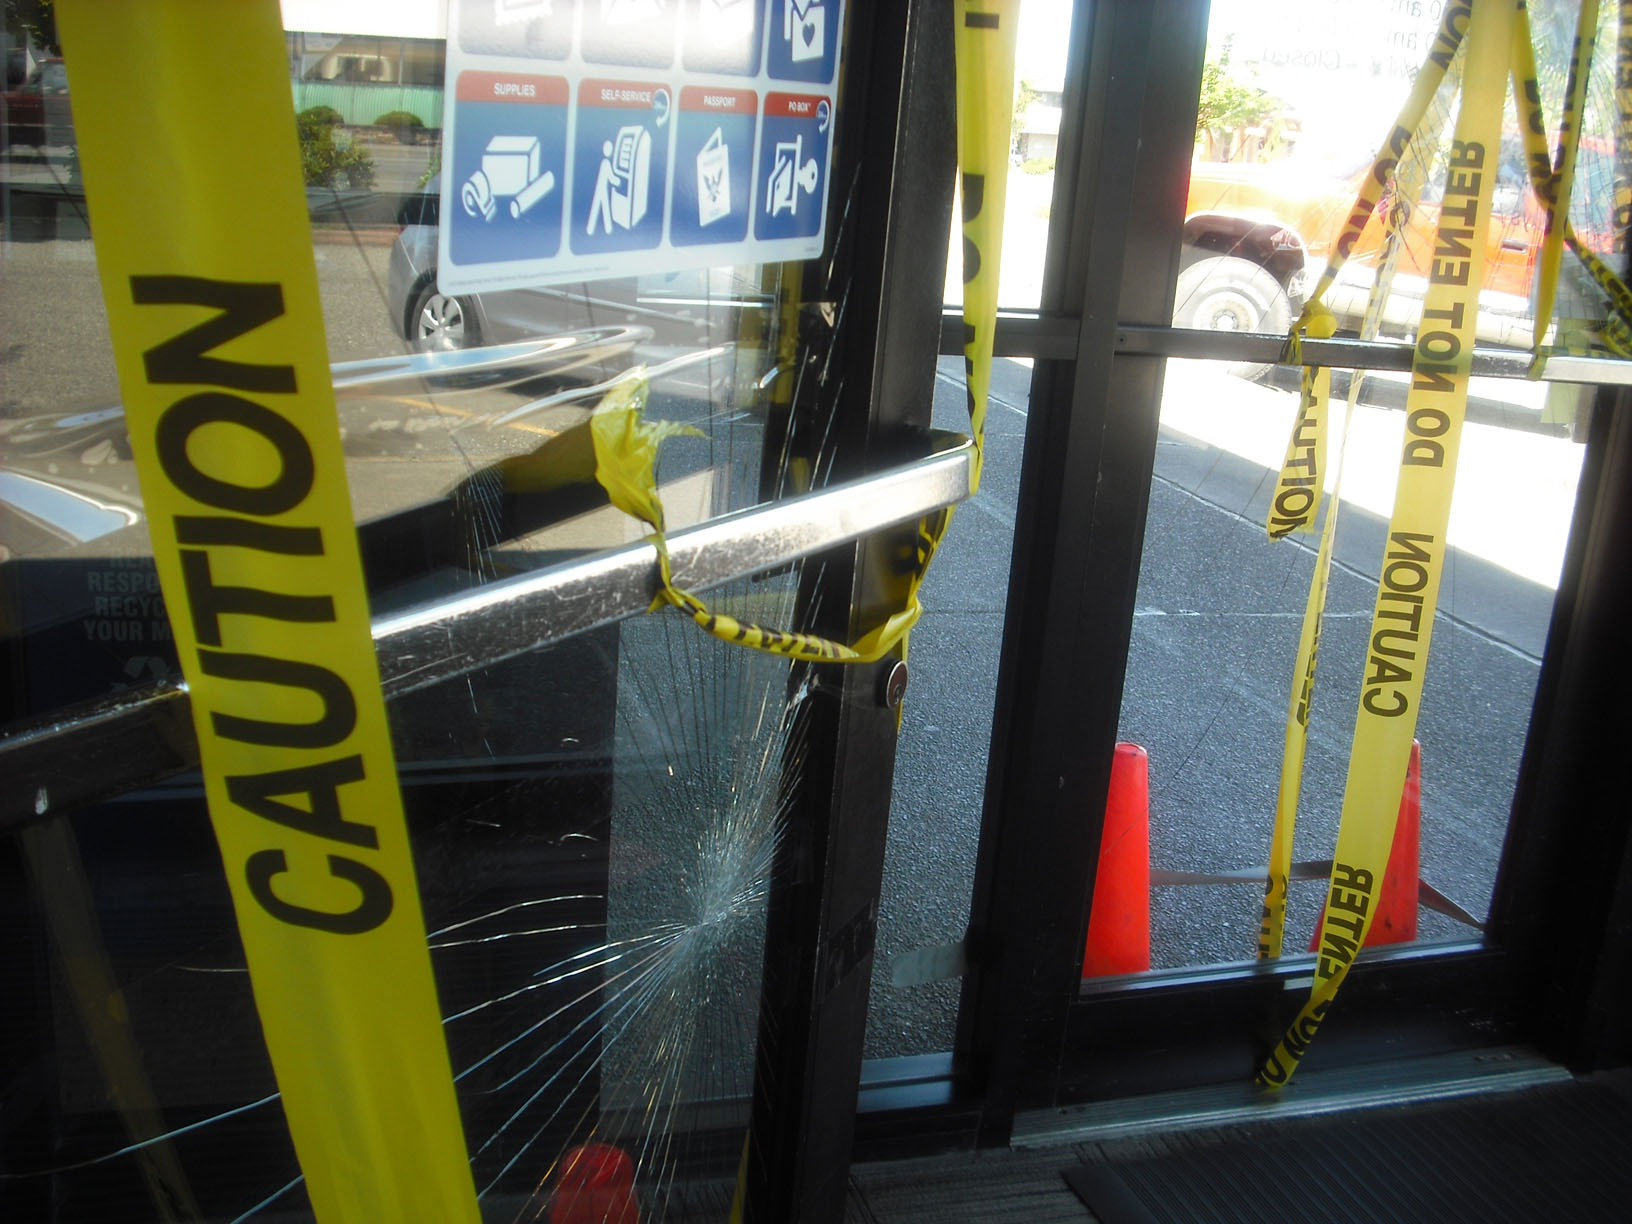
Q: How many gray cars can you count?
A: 1